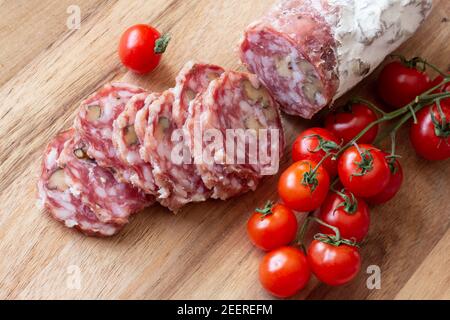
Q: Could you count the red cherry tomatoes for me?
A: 13